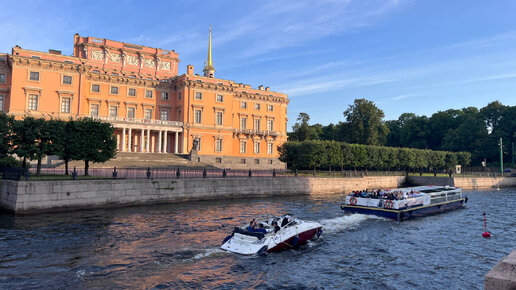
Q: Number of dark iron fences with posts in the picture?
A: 1